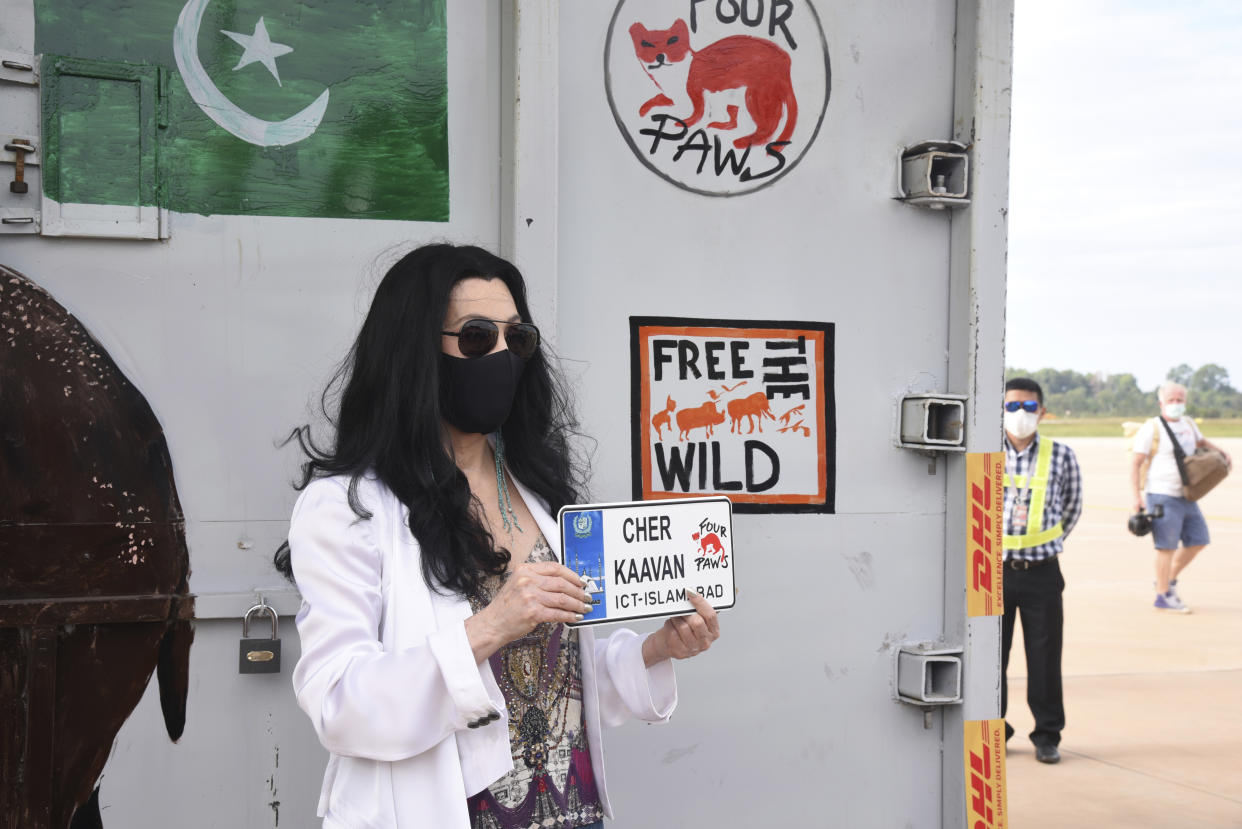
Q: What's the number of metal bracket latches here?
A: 3